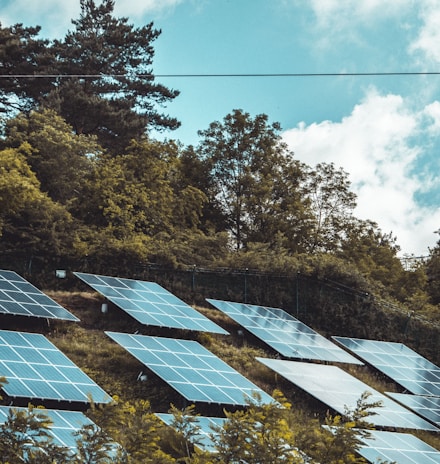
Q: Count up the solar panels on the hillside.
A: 11